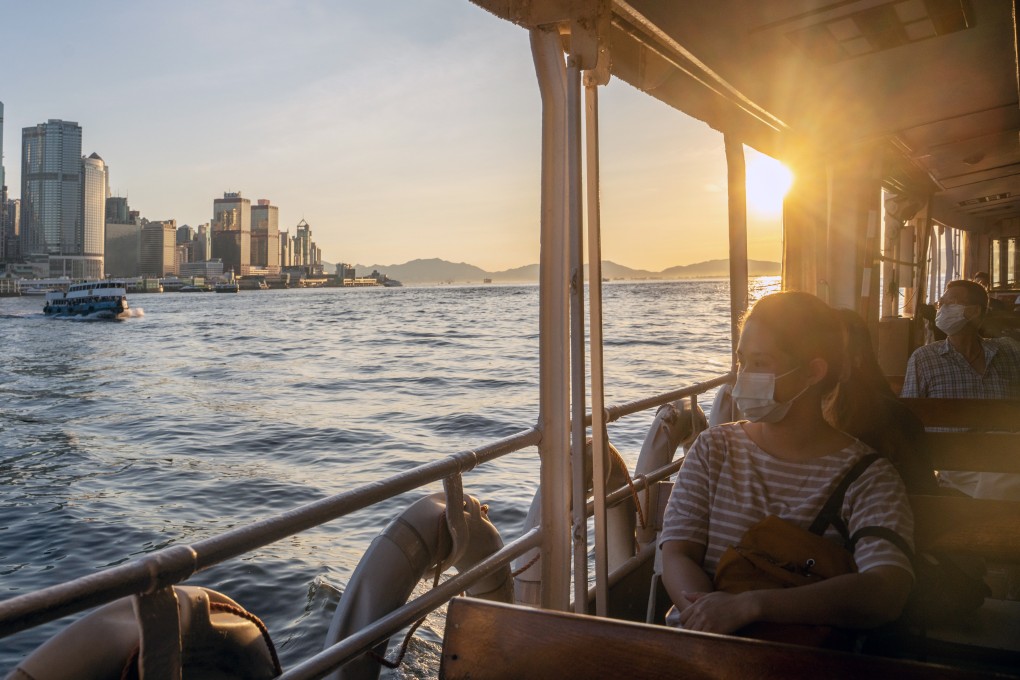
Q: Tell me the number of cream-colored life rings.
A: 5